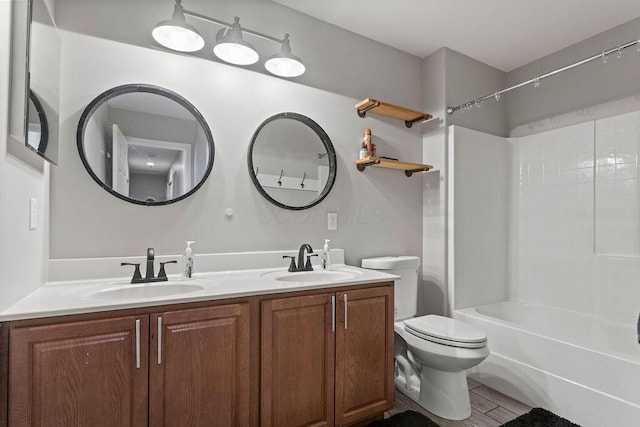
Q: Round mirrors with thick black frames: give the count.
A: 2